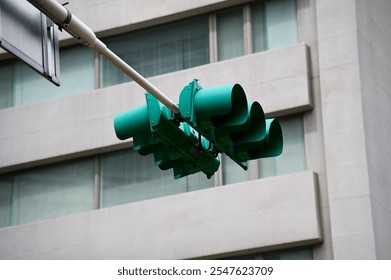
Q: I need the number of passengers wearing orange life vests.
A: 0